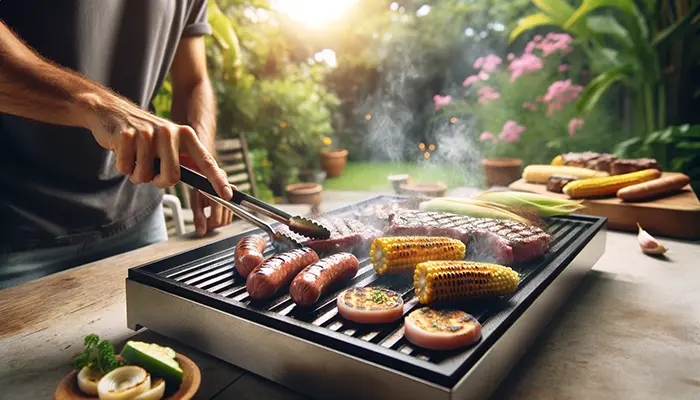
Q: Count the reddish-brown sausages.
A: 3